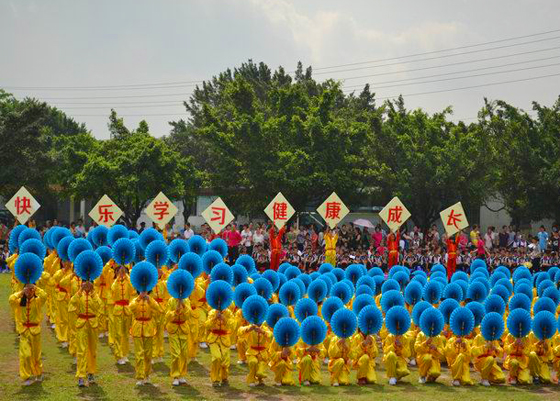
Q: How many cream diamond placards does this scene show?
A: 8